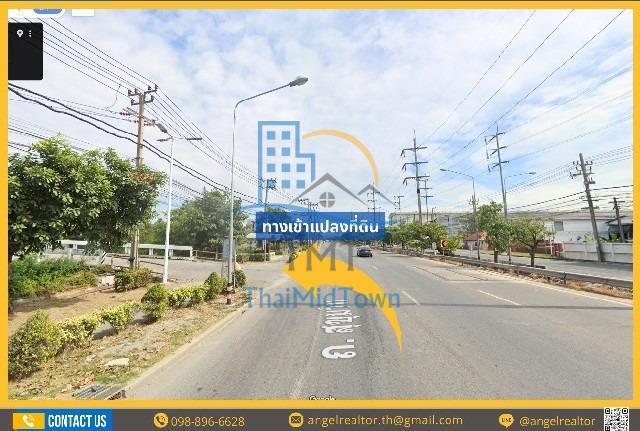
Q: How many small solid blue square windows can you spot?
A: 10